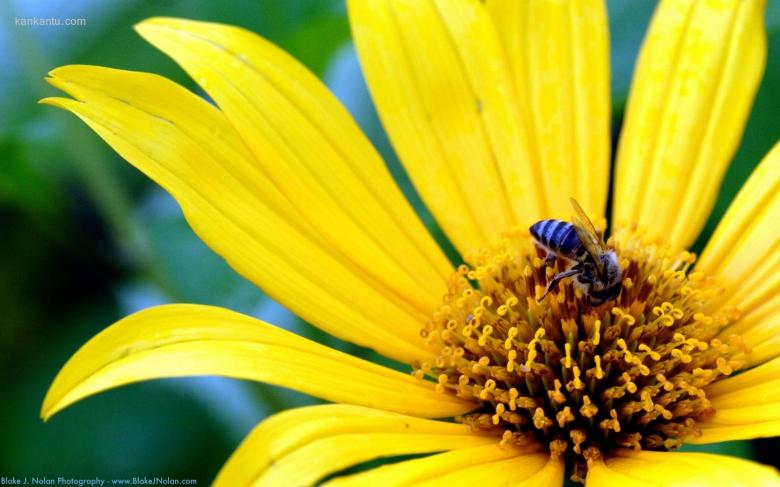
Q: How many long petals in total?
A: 12